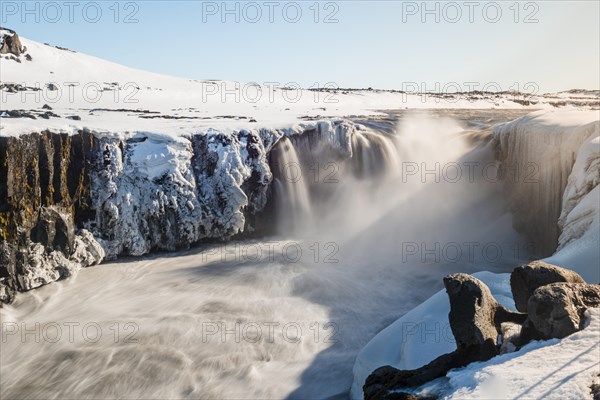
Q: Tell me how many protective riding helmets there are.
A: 0